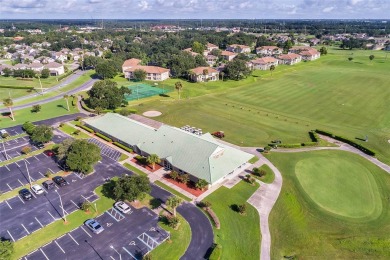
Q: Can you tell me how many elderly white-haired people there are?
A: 0